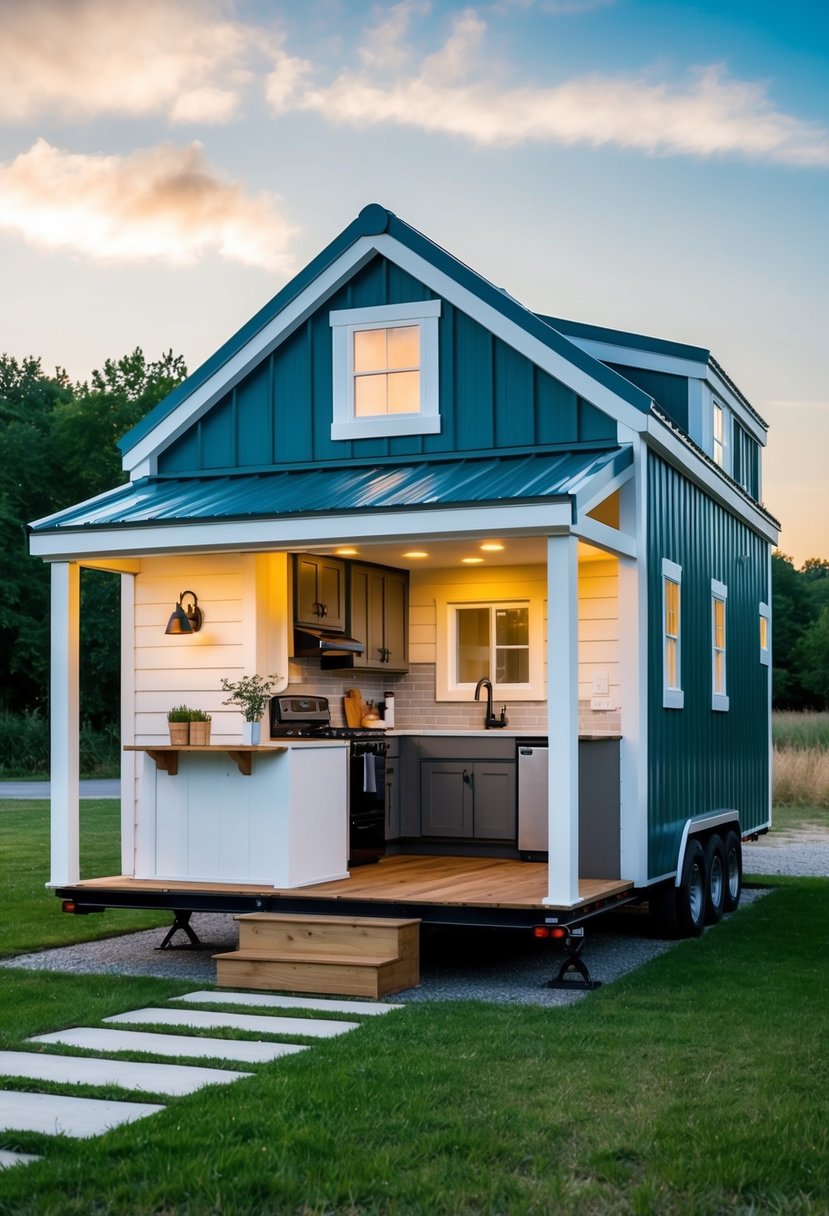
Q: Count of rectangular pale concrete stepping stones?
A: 6